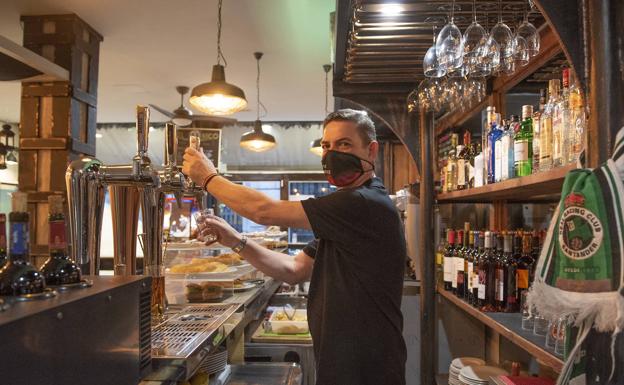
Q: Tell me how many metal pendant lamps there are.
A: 3